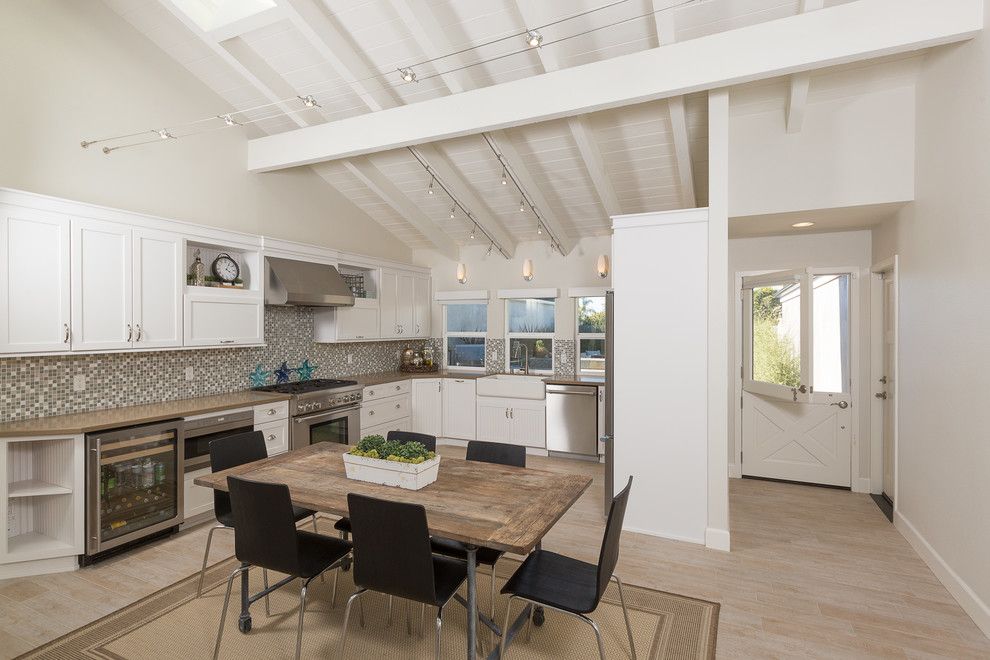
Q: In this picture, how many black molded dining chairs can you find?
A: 6